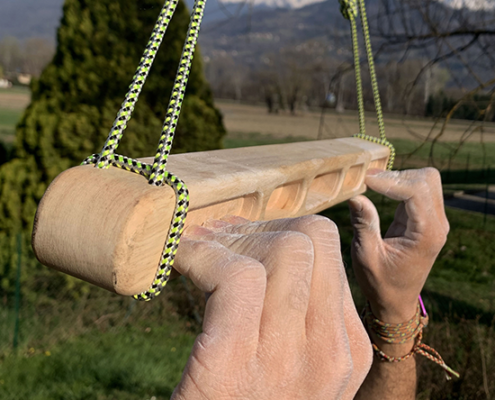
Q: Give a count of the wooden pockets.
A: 5